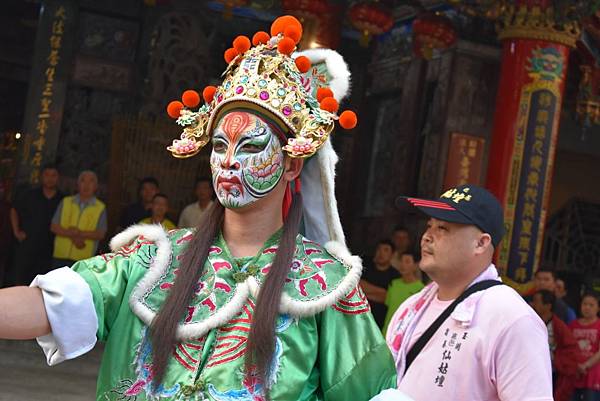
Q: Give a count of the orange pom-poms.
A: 12